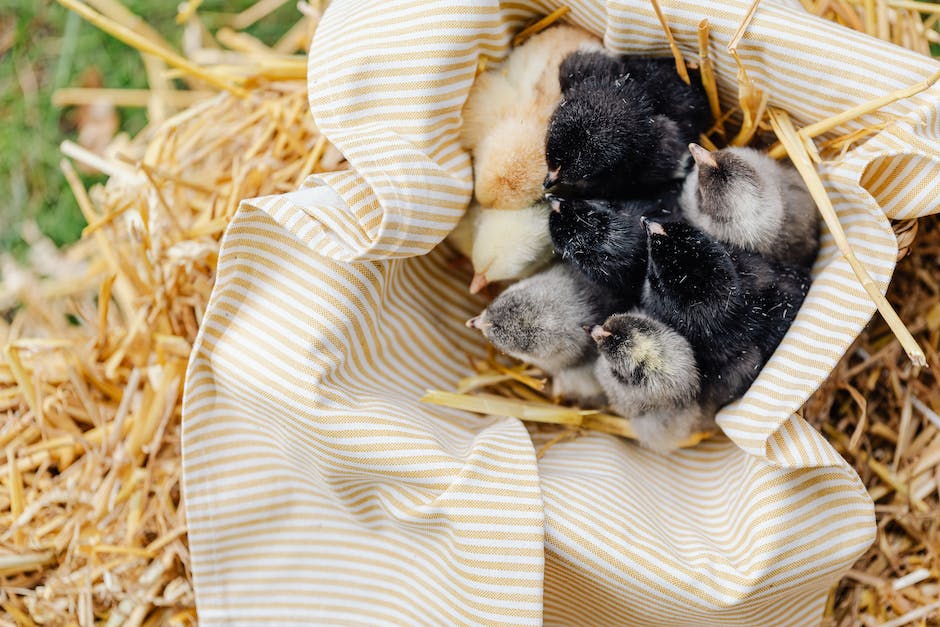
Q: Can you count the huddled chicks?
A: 8